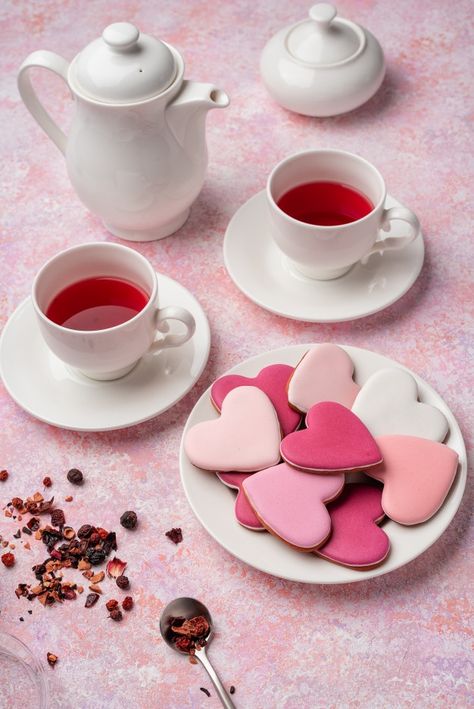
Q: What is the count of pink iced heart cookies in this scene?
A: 8